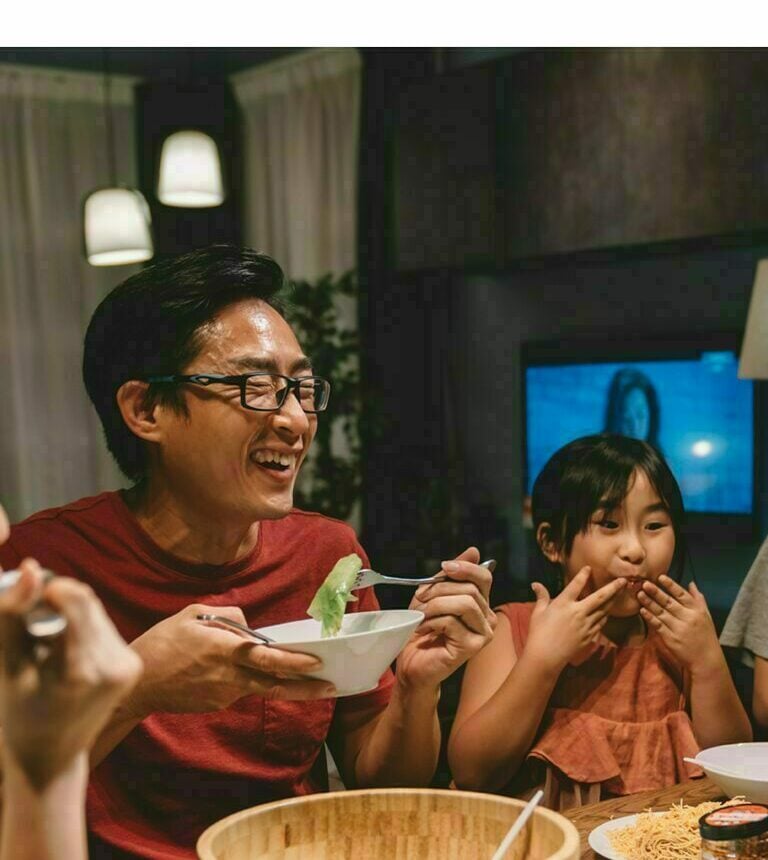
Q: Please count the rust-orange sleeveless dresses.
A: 1